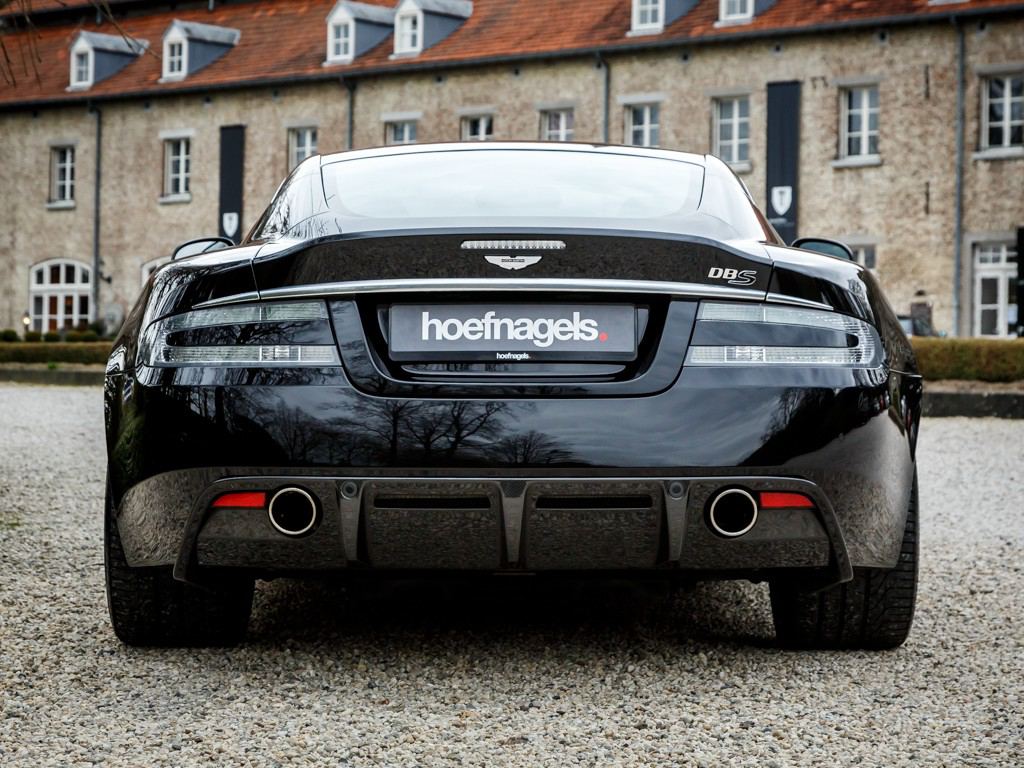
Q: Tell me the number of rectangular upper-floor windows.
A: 10